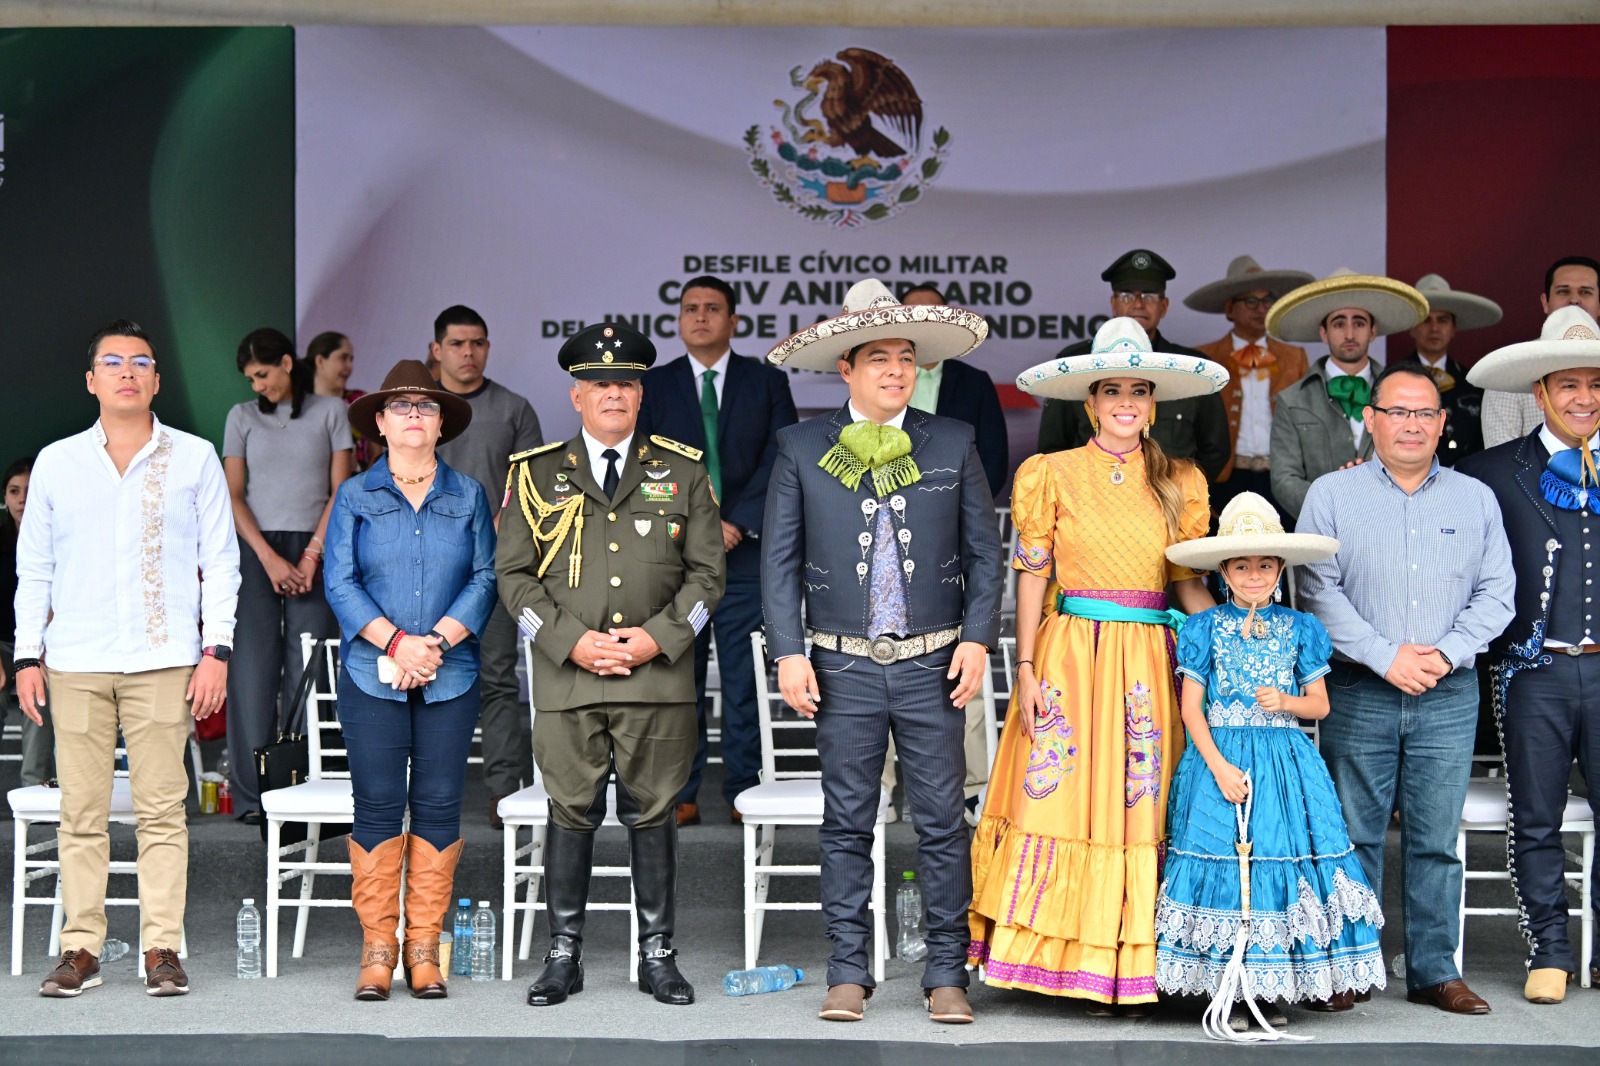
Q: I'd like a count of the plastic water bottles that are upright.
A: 4